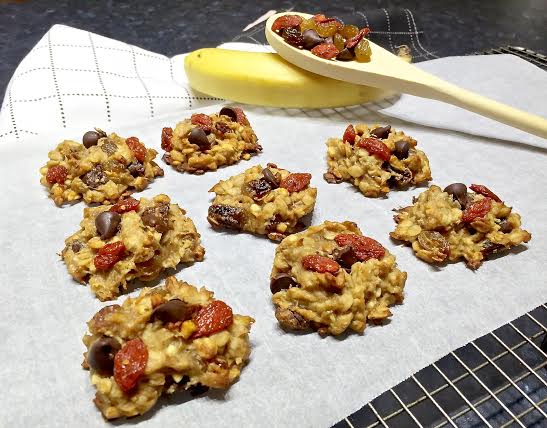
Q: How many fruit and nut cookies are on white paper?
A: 8